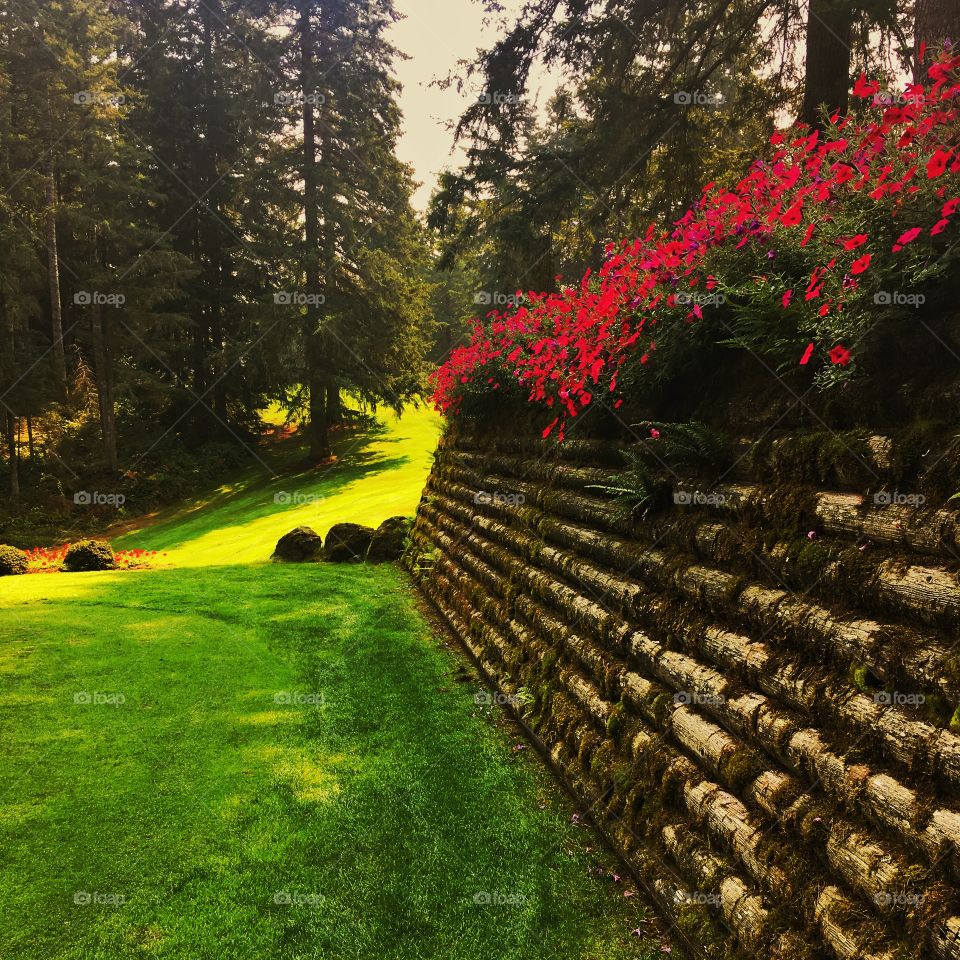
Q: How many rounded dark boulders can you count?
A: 3